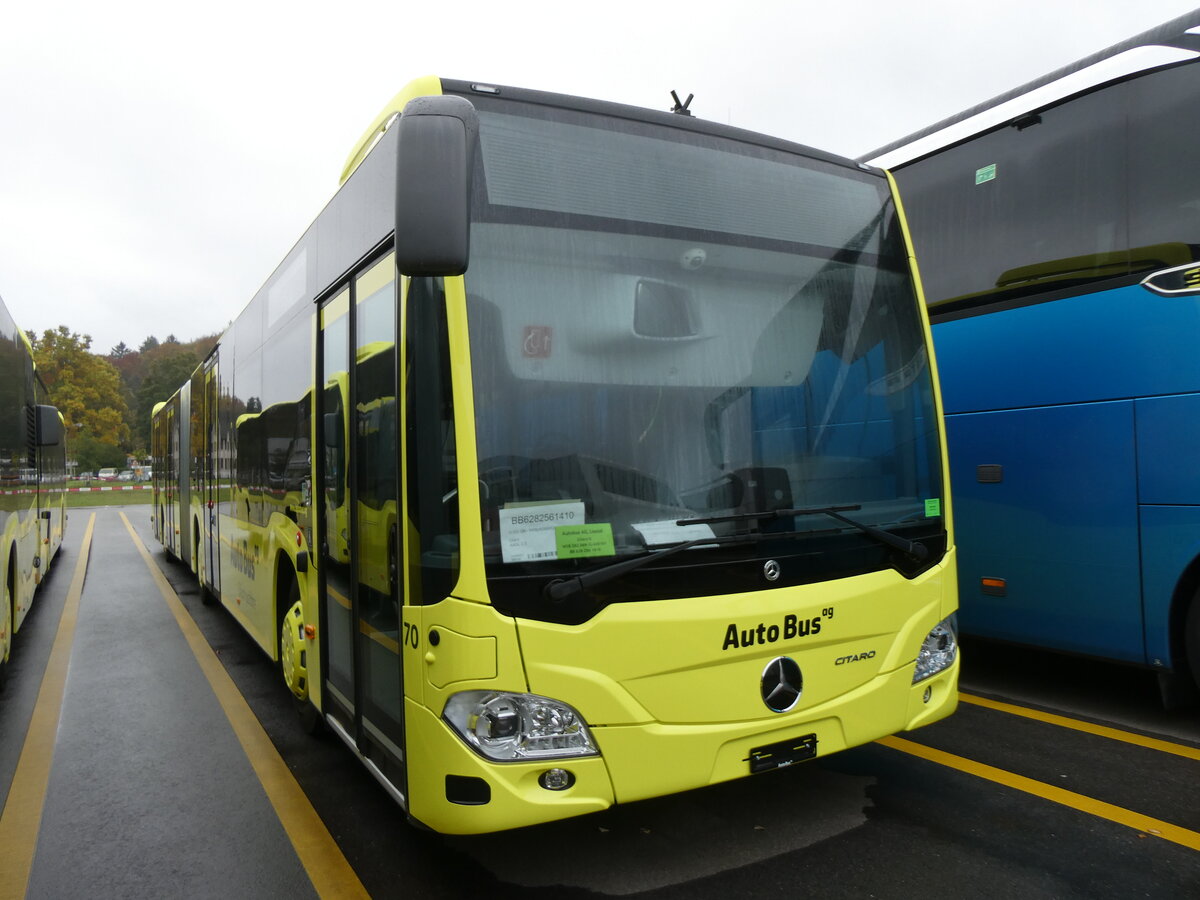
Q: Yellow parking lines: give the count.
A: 4